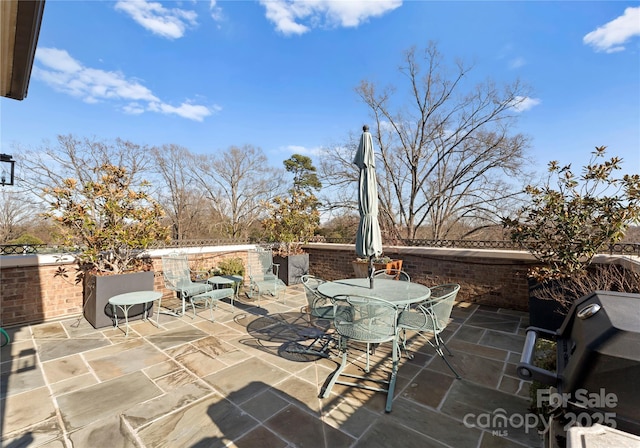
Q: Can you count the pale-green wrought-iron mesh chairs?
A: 6